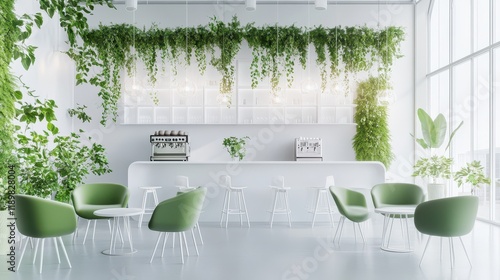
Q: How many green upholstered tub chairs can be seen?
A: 6